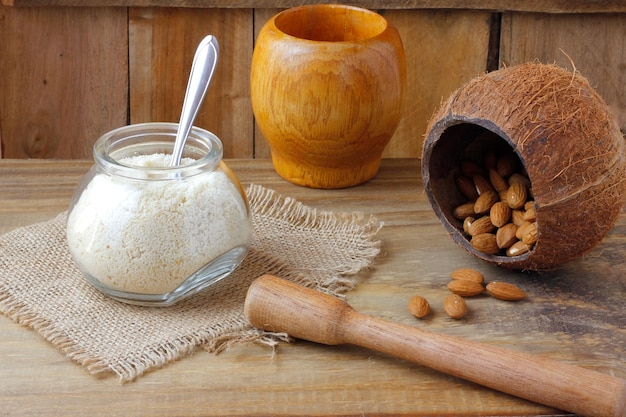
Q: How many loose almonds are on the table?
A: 5